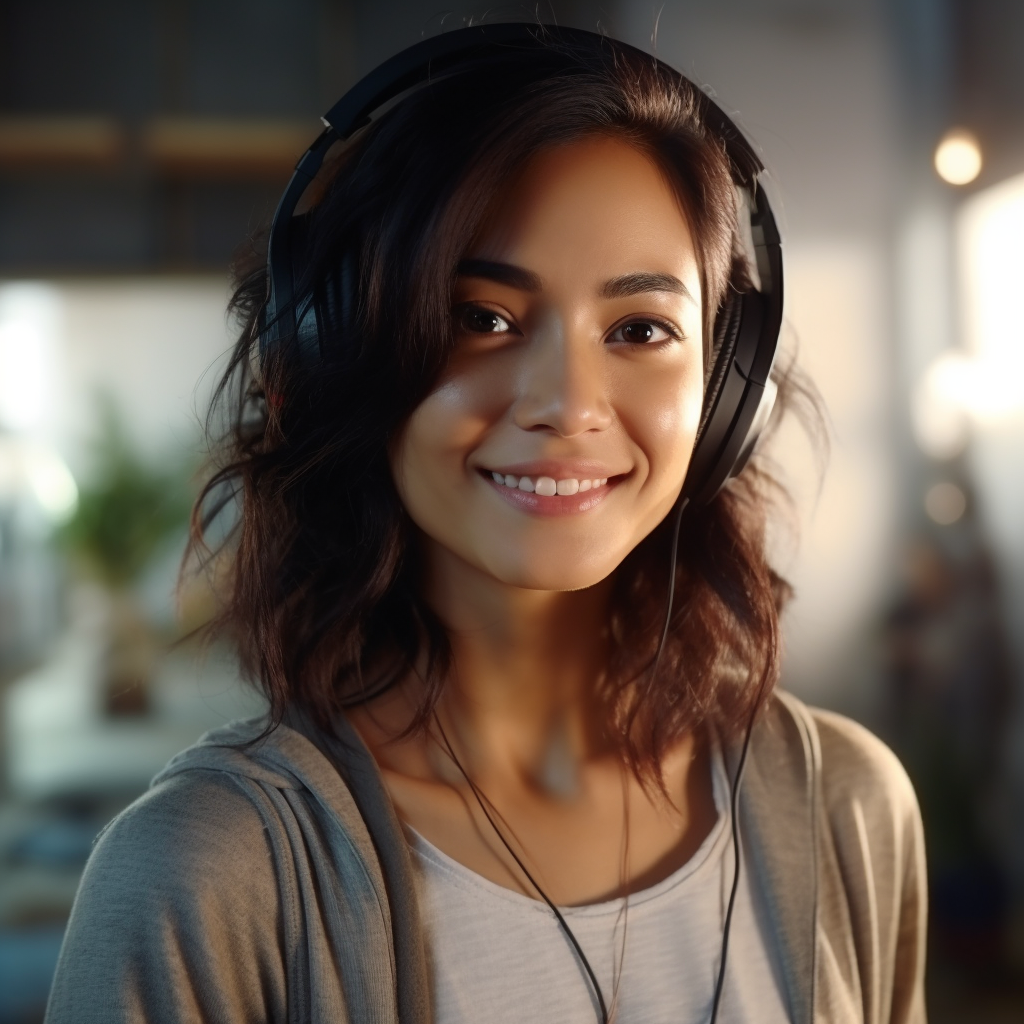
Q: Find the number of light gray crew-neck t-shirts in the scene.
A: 1